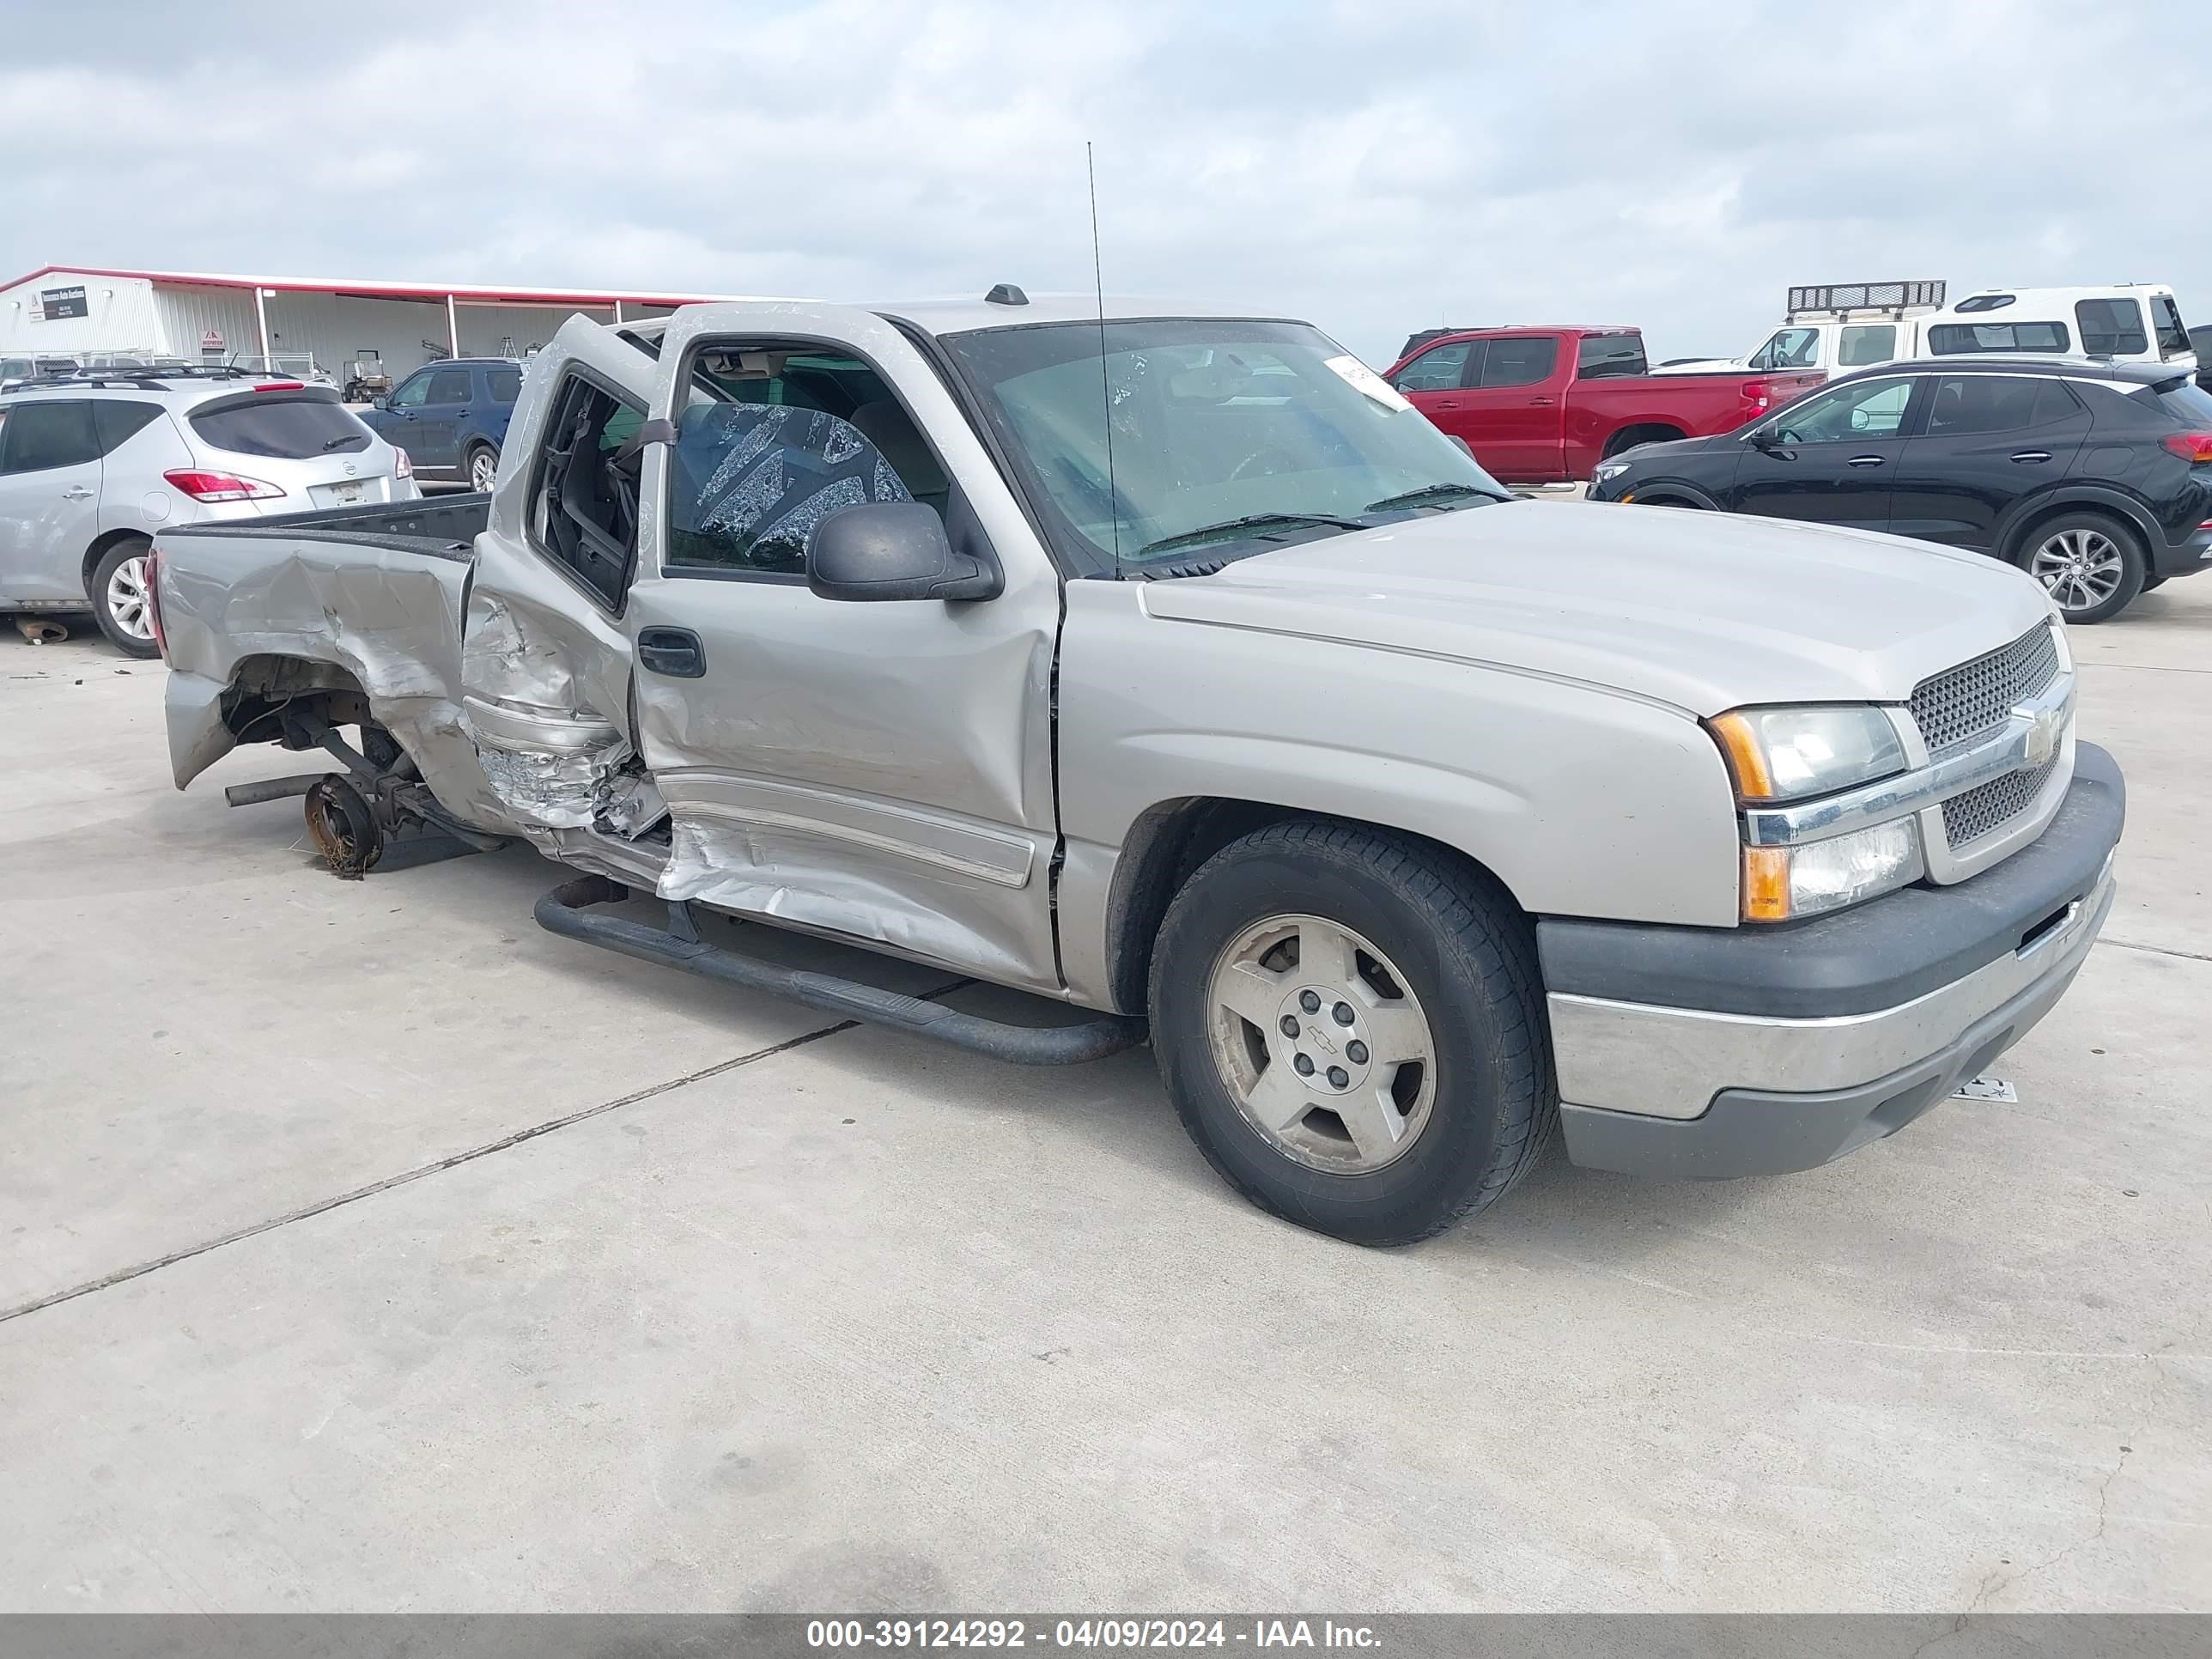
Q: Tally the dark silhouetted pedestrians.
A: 0